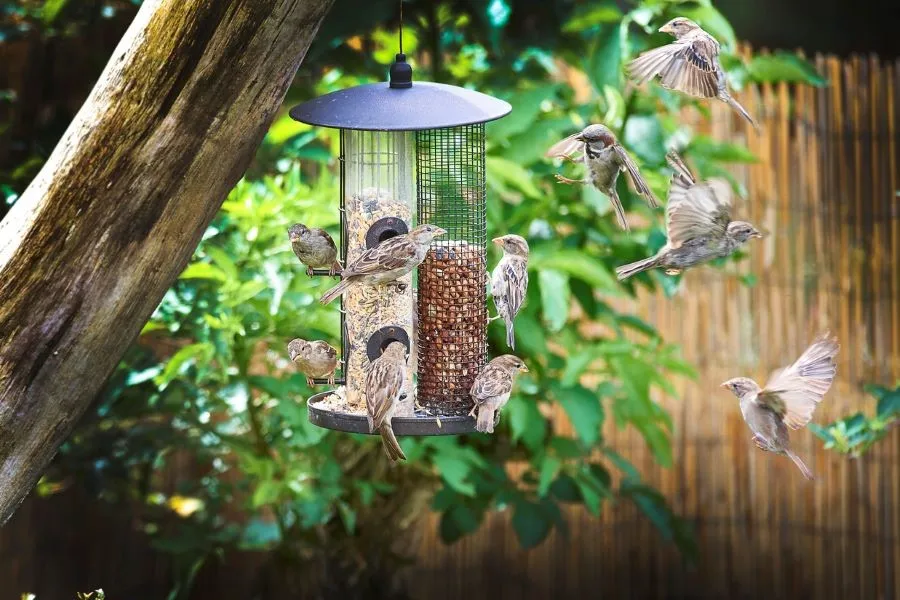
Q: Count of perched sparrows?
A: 6